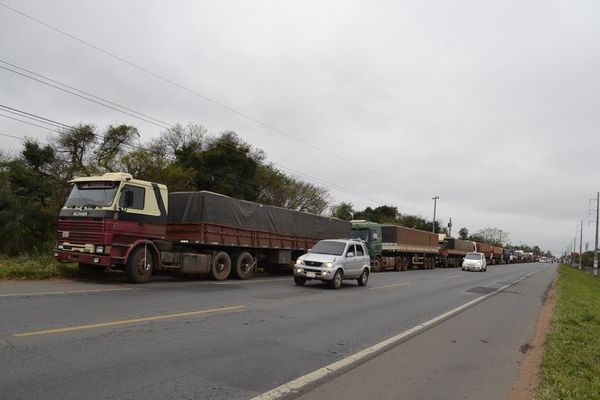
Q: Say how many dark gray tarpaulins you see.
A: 1